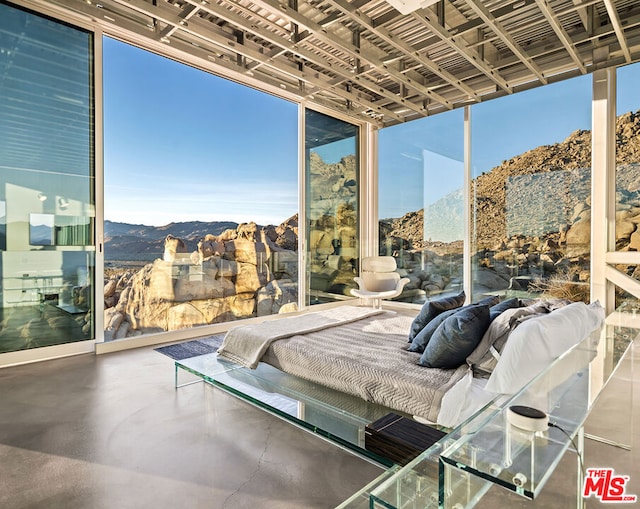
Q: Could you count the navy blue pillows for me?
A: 4